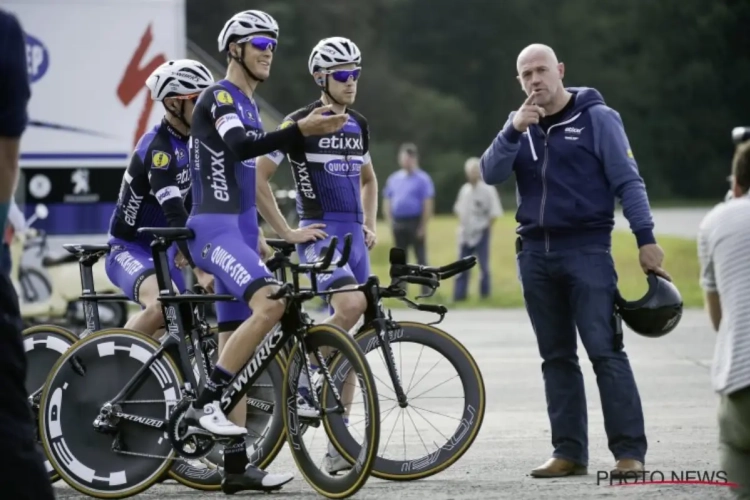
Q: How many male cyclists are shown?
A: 3